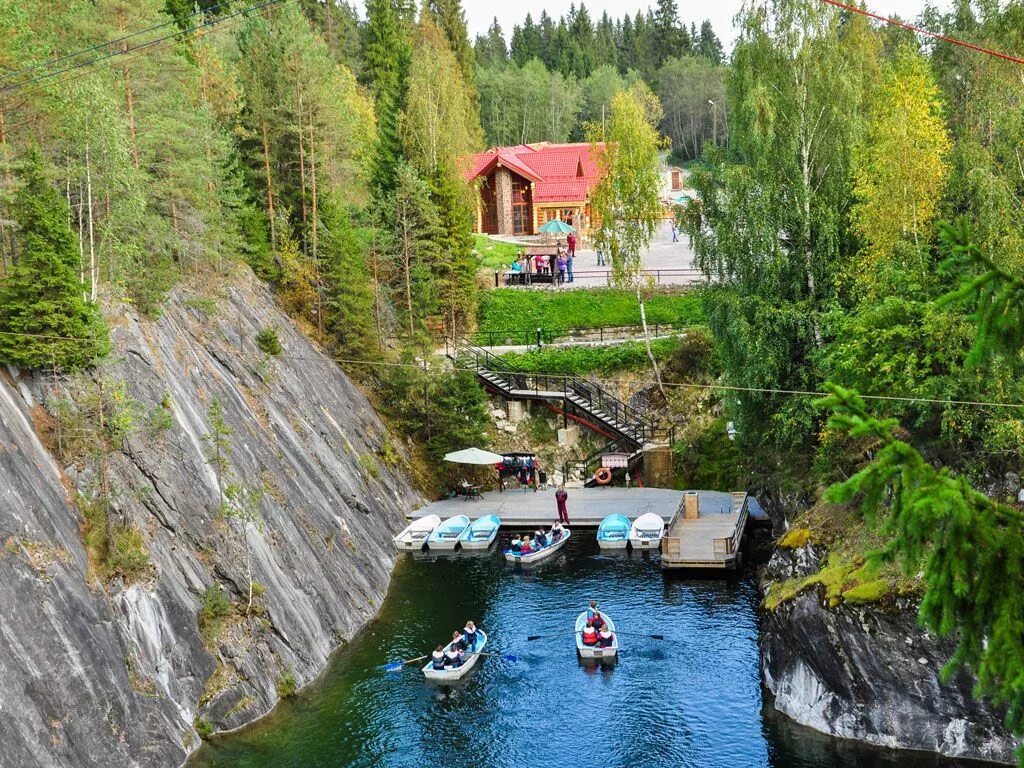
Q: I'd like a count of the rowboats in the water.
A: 8